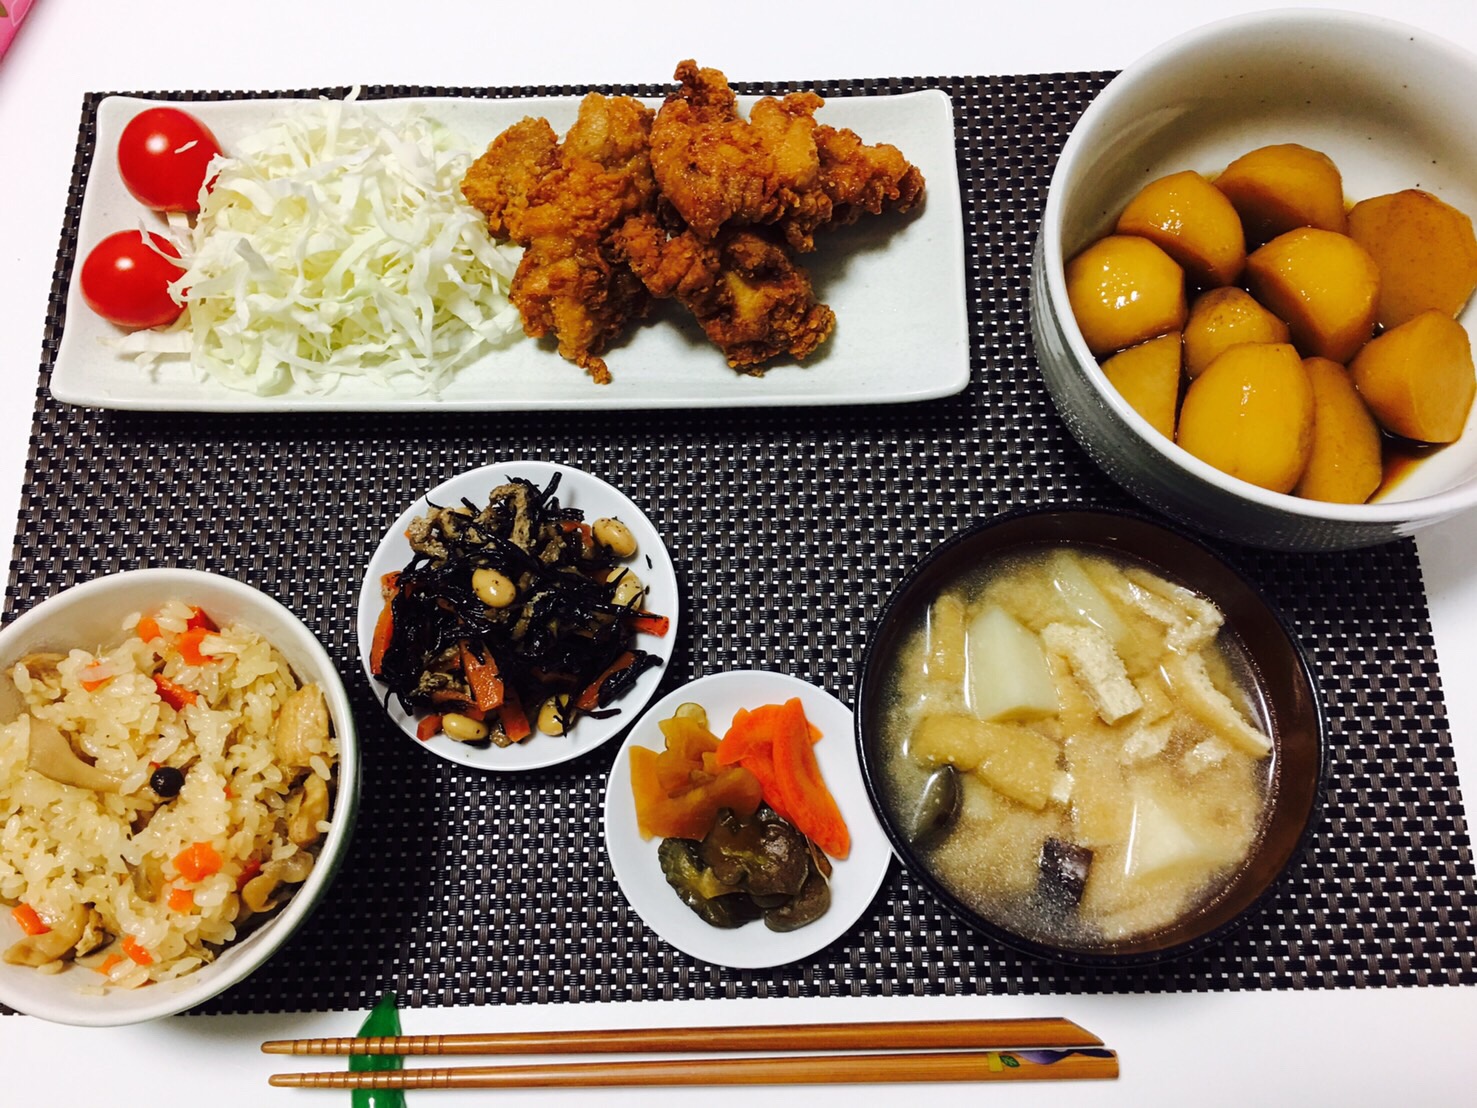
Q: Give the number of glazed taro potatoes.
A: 10